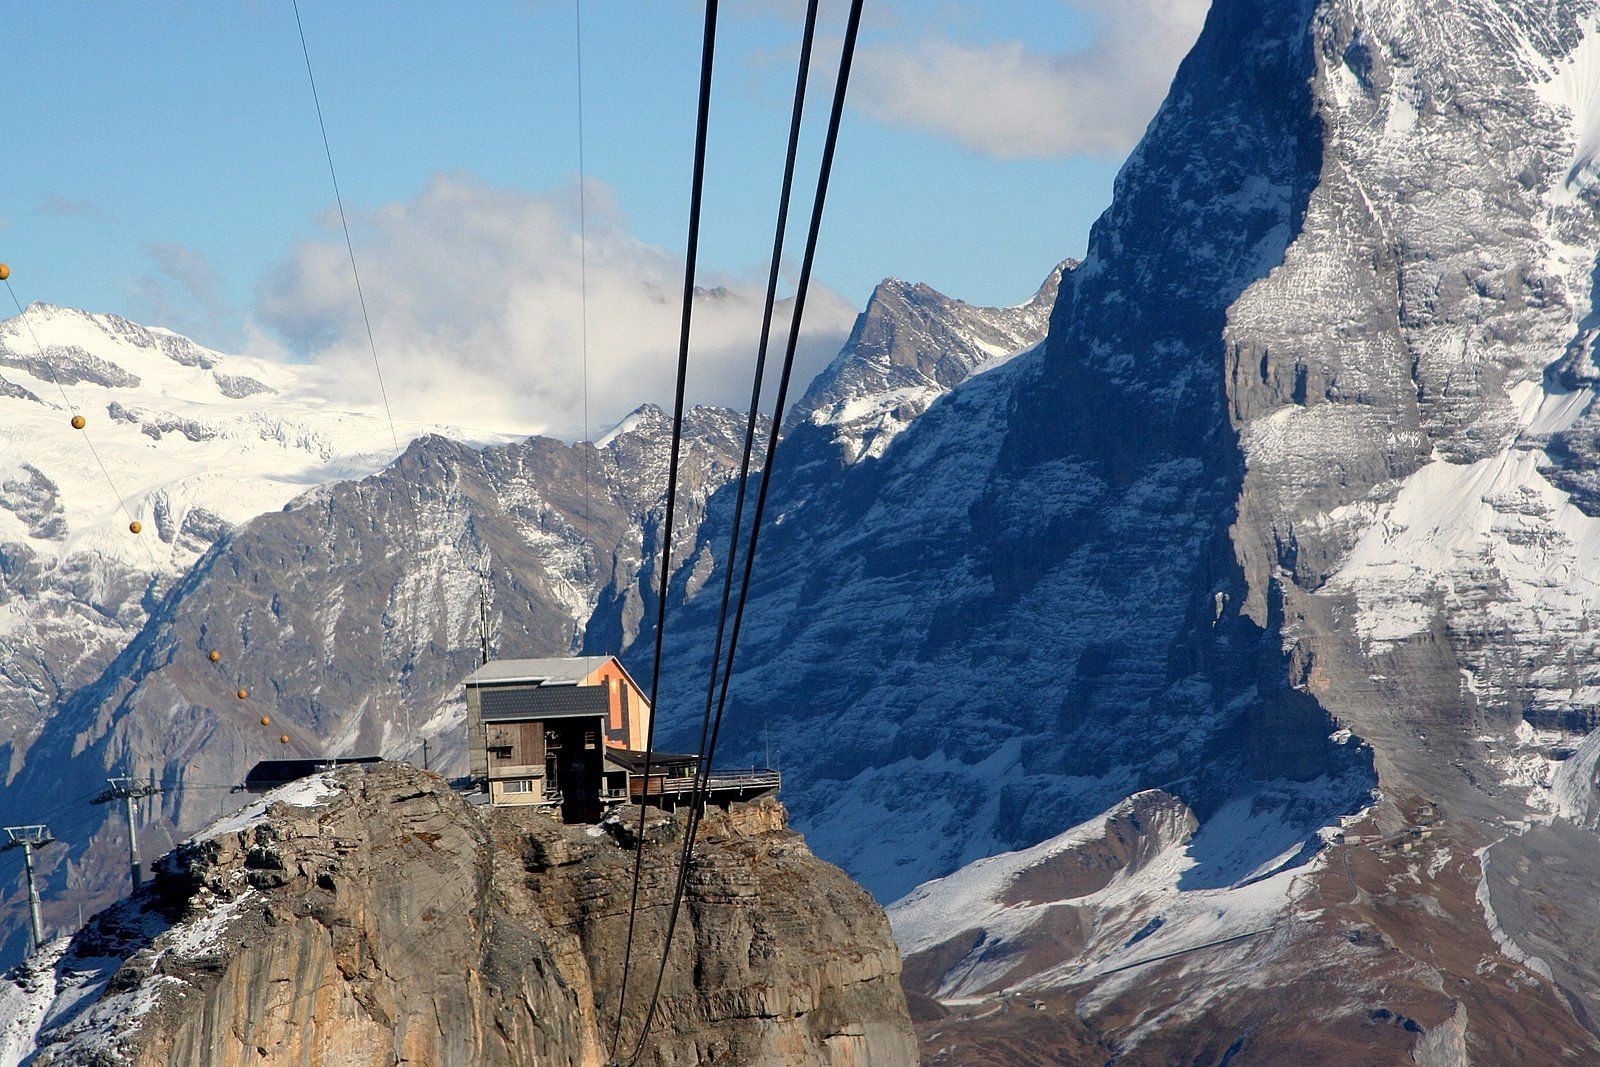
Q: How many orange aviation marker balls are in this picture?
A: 7